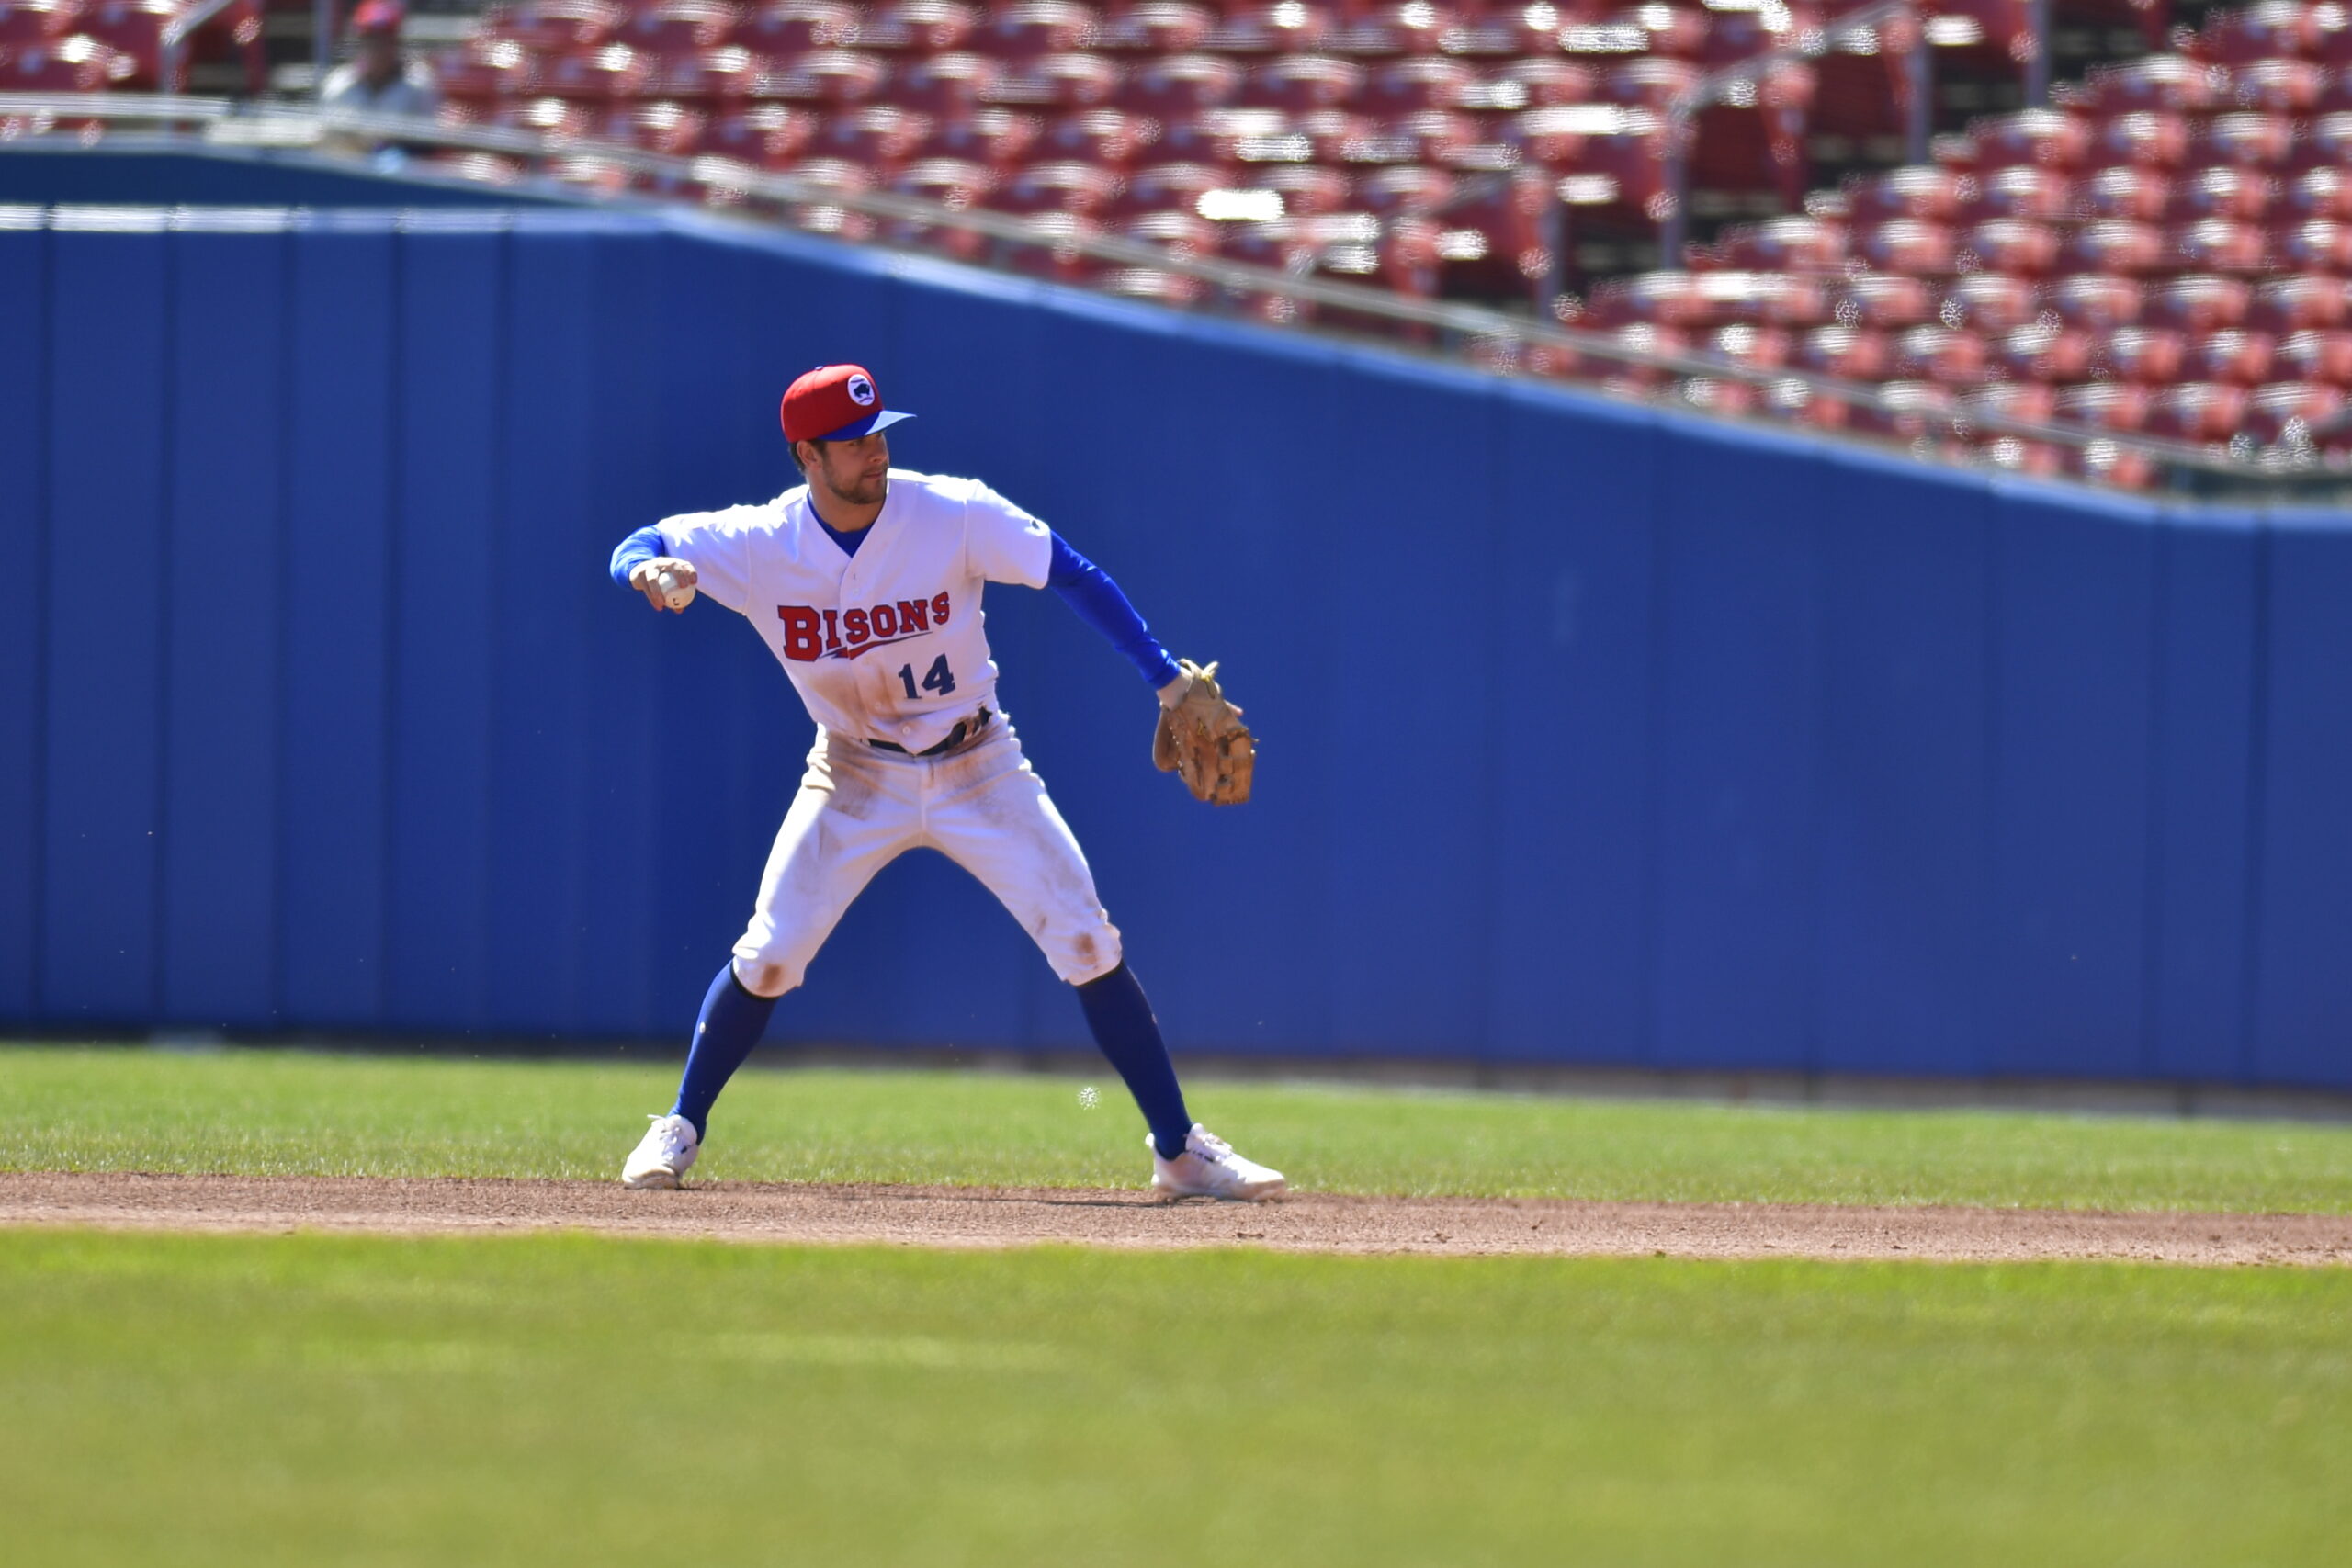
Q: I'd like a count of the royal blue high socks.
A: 2